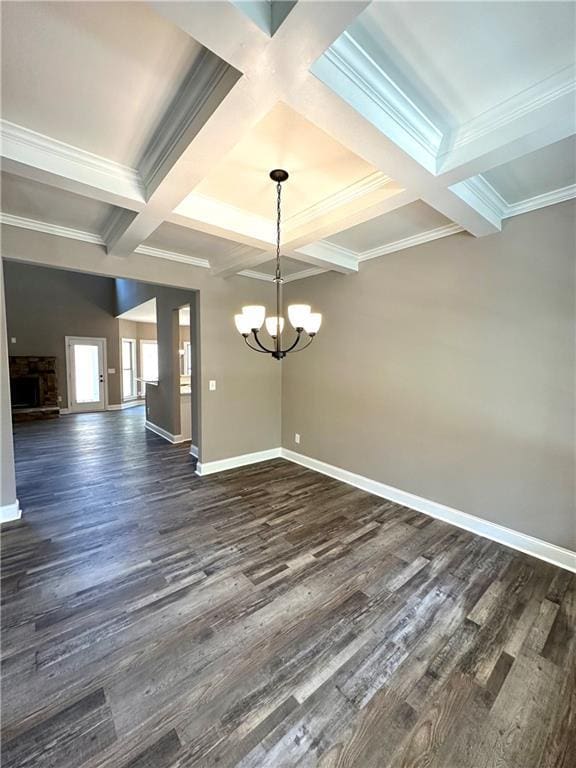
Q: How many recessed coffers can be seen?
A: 9